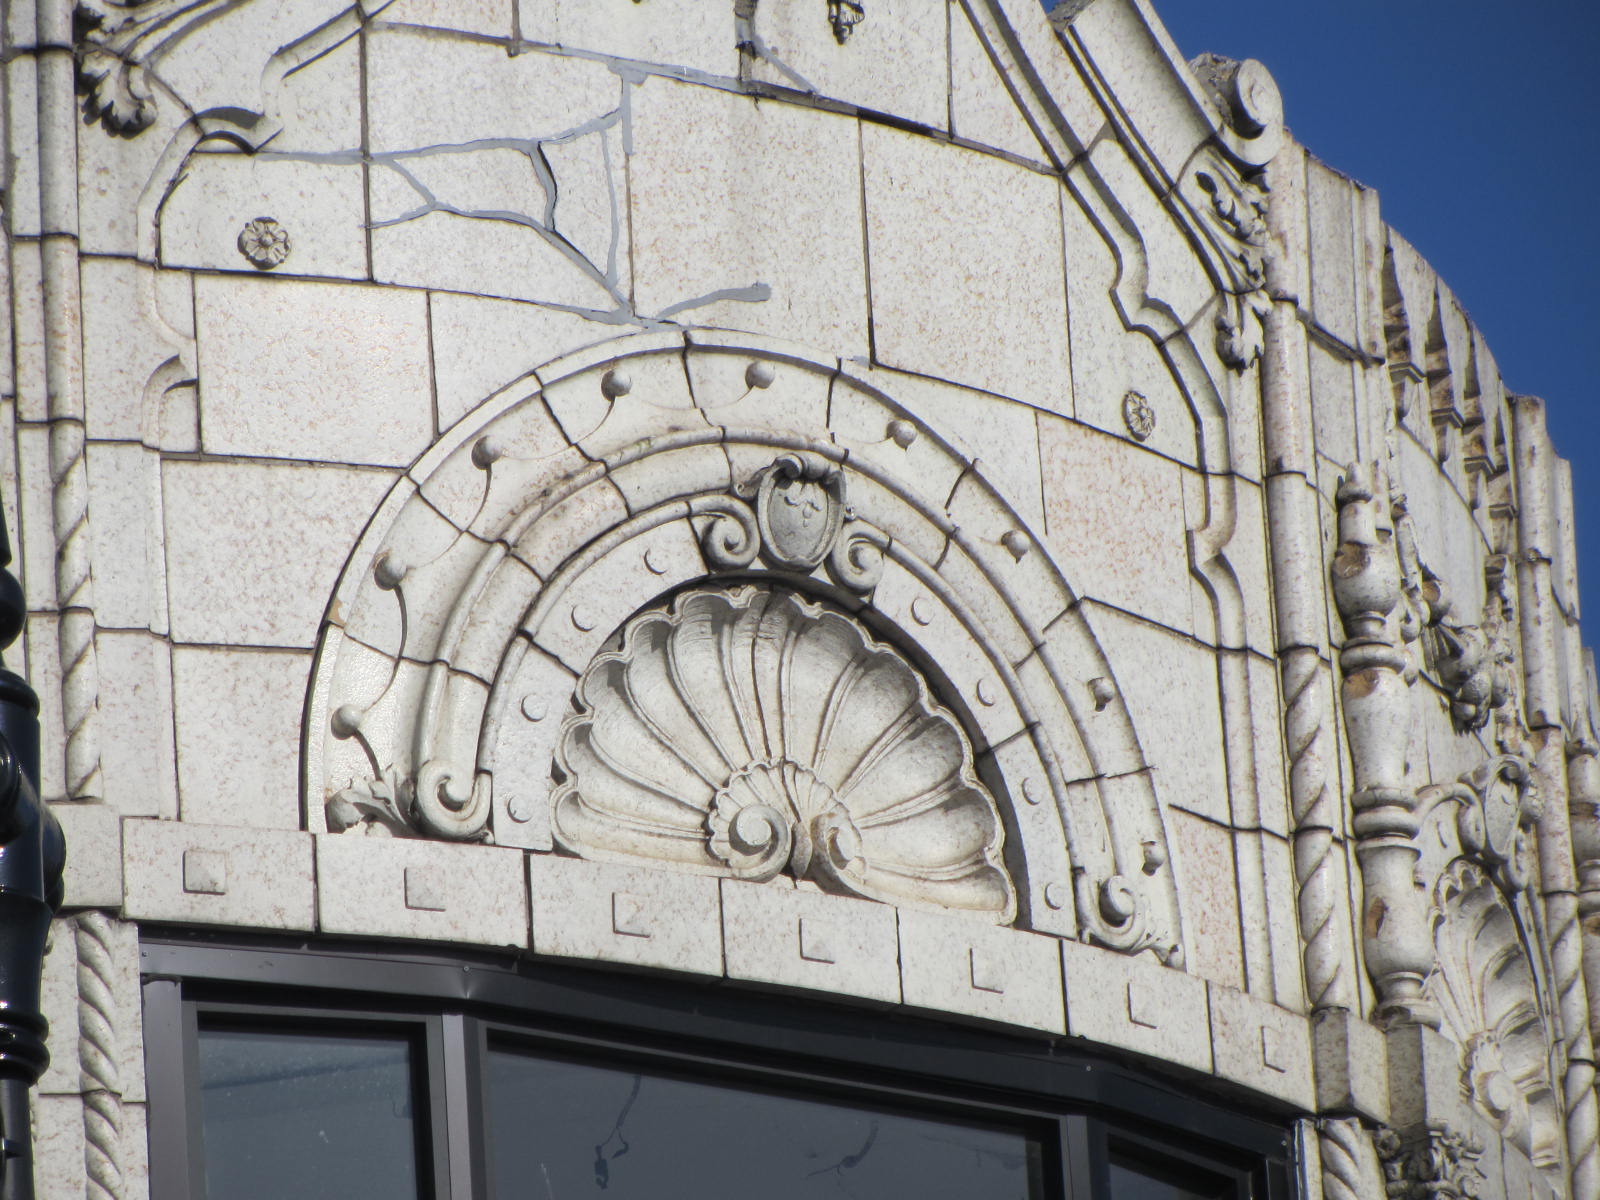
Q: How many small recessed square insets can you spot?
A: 7